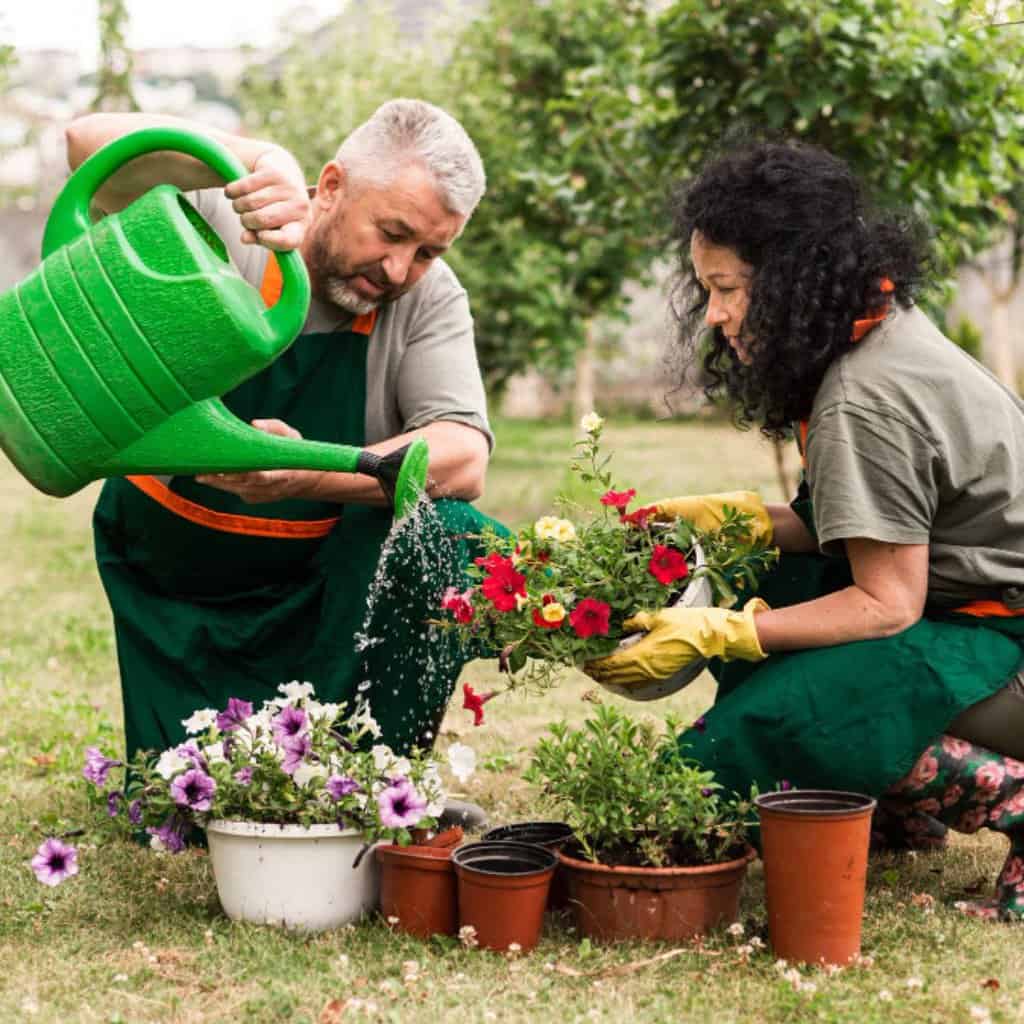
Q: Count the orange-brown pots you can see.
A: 5